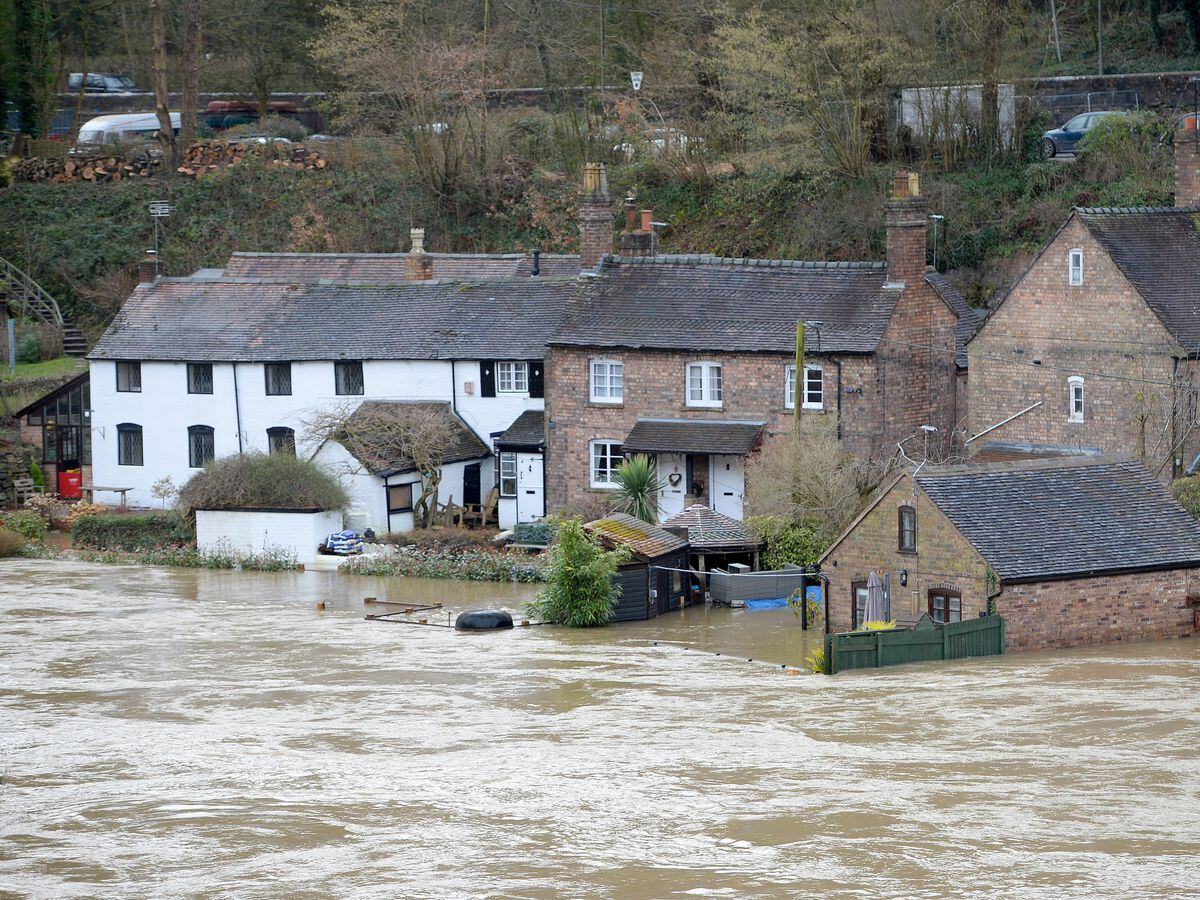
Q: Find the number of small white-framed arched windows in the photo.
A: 2